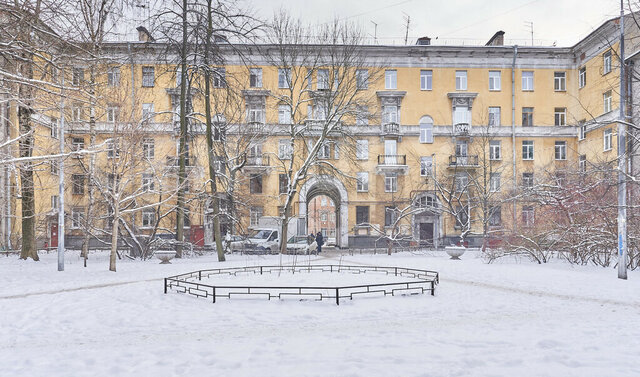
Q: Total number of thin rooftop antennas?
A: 3